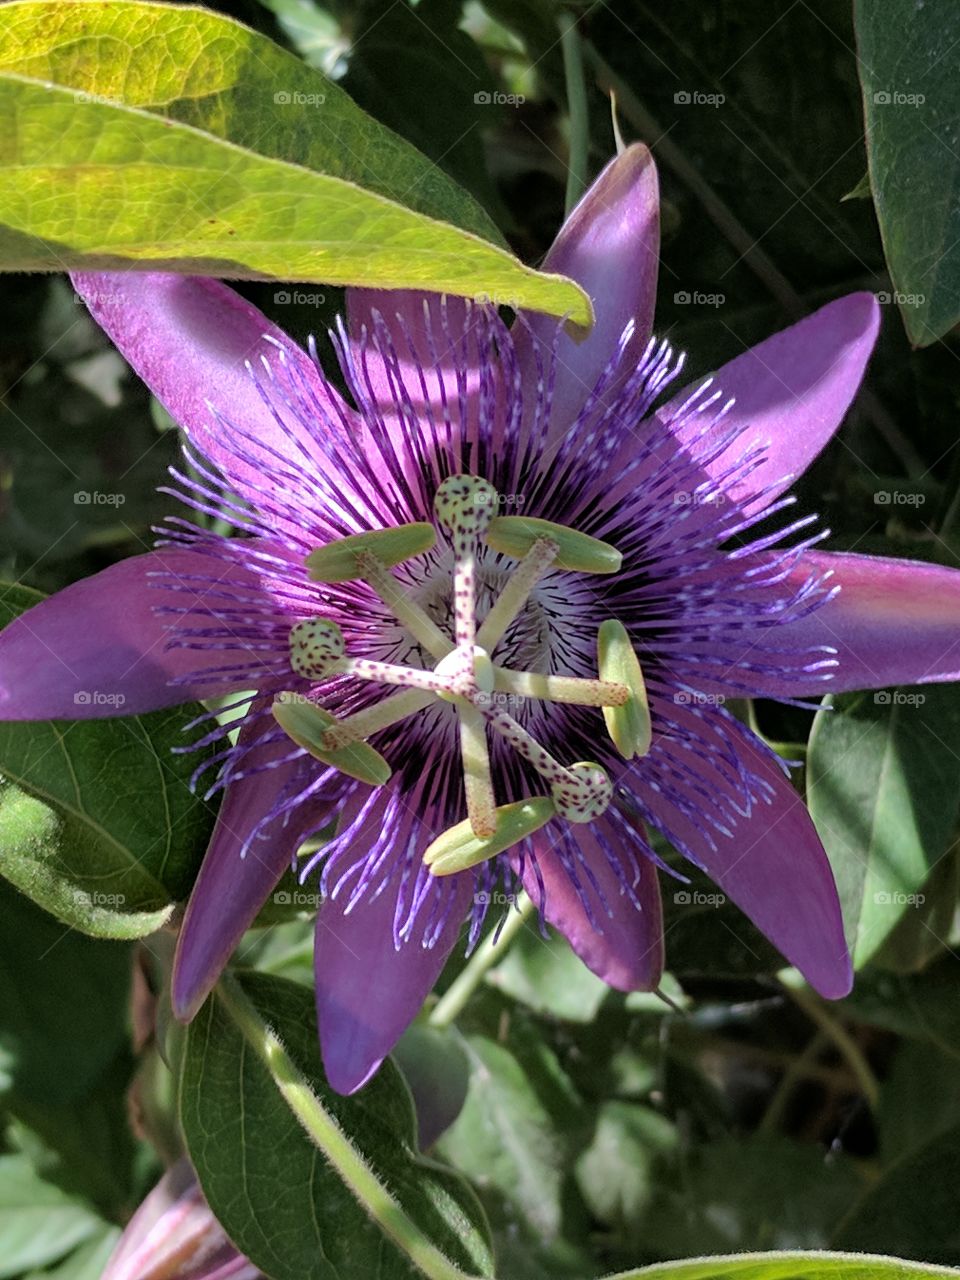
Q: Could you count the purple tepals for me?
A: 10